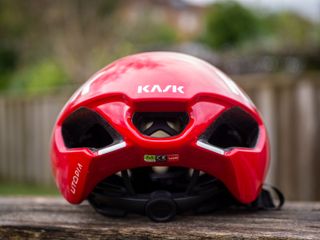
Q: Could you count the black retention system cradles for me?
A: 1